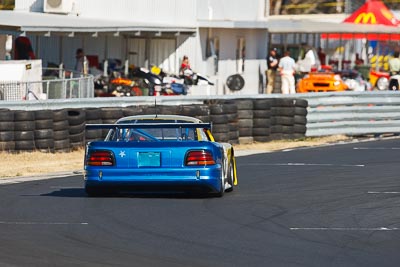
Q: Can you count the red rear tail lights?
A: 2